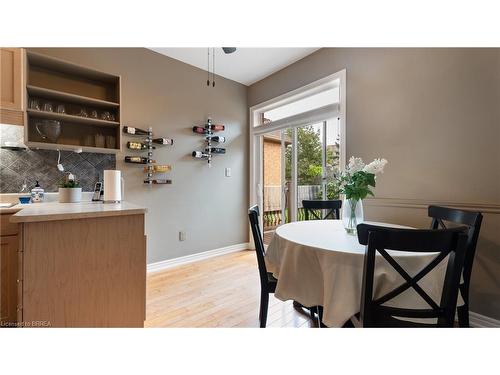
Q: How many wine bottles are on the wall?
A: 11